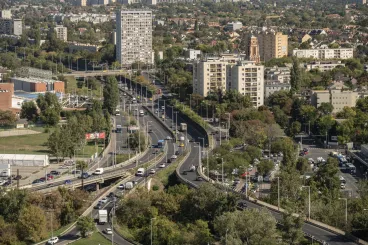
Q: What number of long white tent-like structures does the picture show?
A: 1